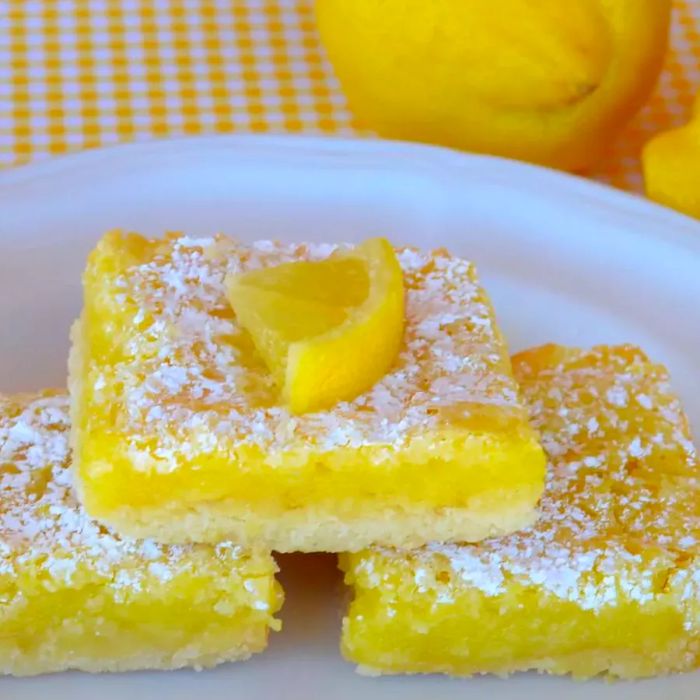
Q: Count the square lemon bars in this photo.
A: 3